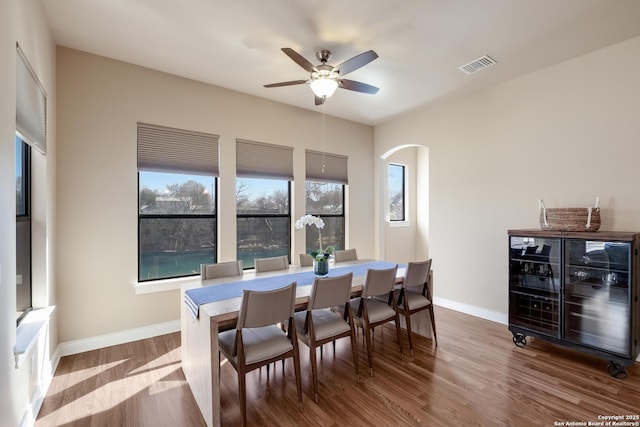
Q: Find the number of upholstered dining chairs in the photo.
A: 8